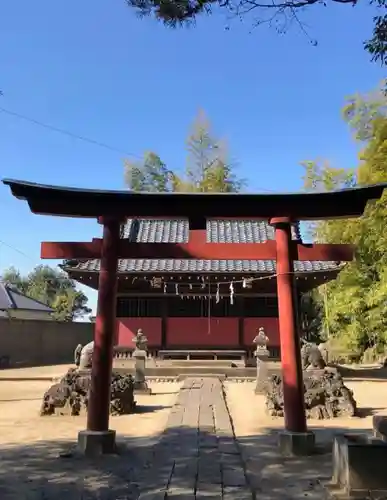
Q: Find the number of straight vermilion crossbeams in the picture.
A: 1